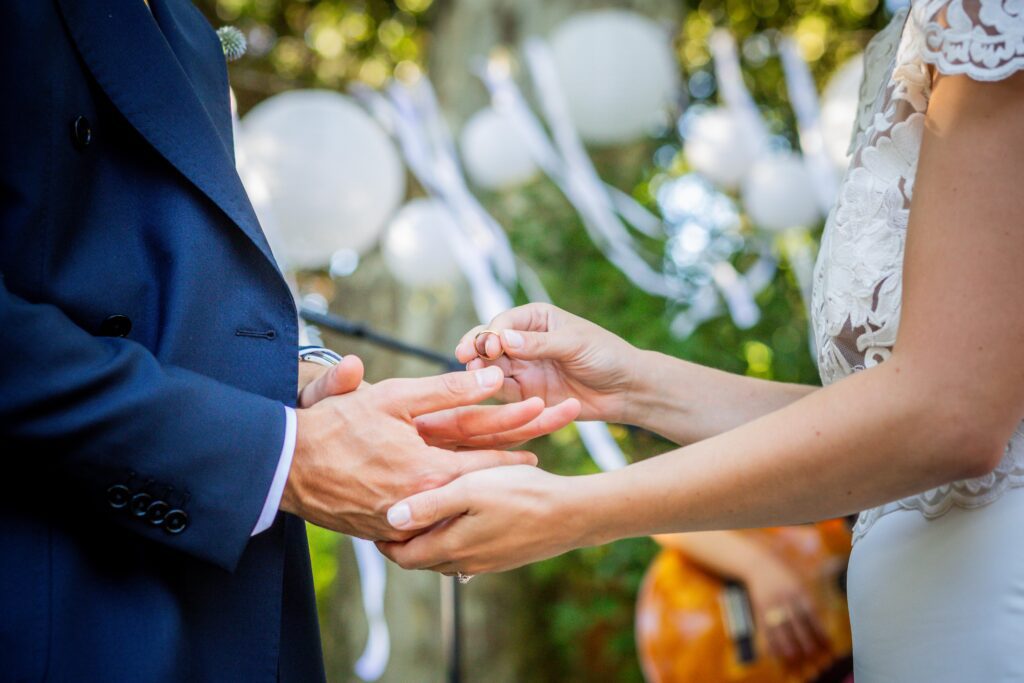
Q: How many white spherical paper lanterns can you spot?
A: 7